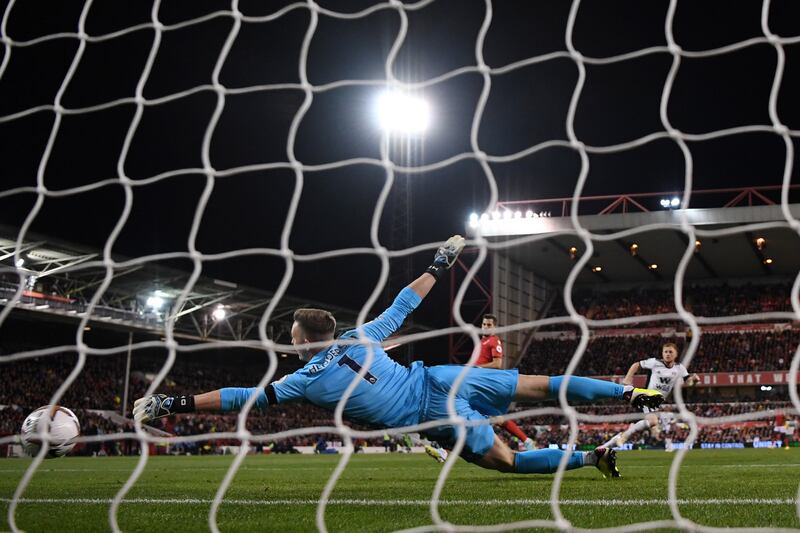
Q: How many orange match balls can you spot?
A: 0